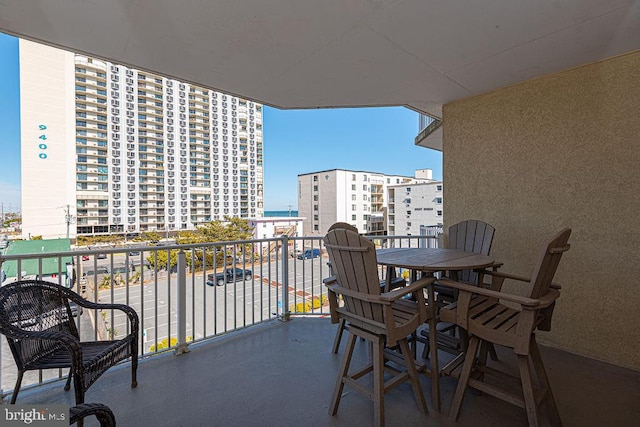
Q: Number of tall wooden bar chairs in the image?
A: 4